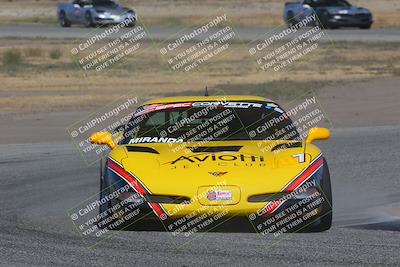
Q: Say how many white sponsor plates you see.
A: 1